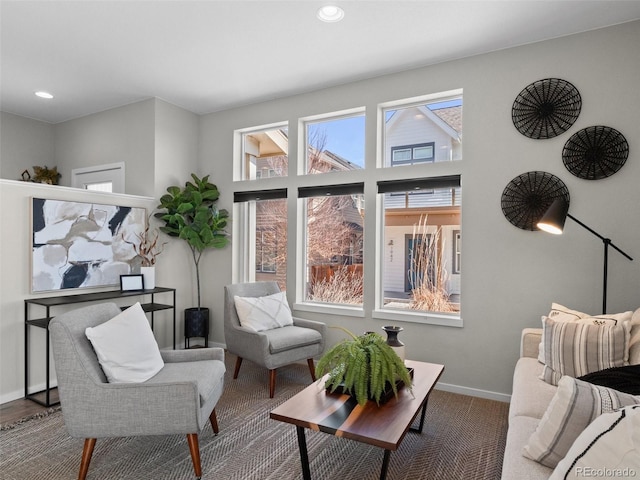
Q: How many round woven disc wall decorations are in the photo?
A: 3